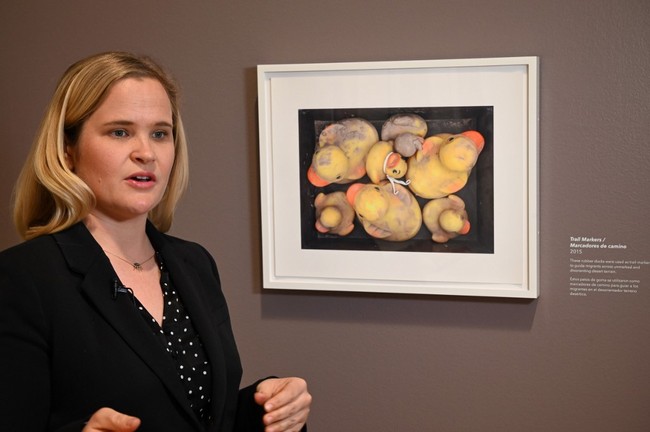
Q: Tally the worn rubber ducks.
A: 7